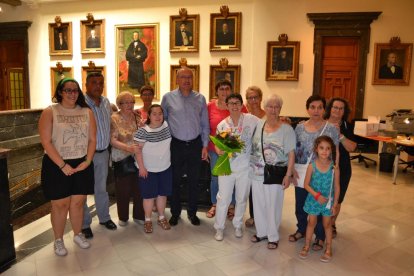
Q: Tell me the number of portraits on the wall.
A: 11